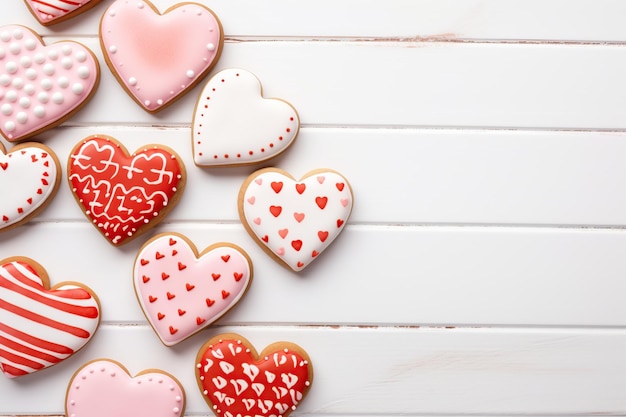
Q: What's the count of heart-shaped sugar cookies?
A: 11